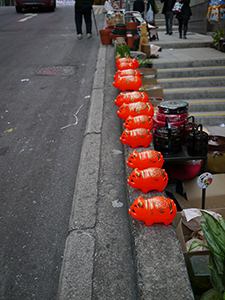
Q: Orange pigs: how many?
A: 11